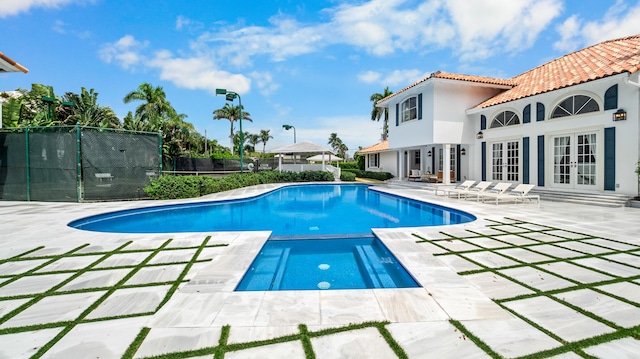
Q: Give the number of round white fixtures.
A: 2